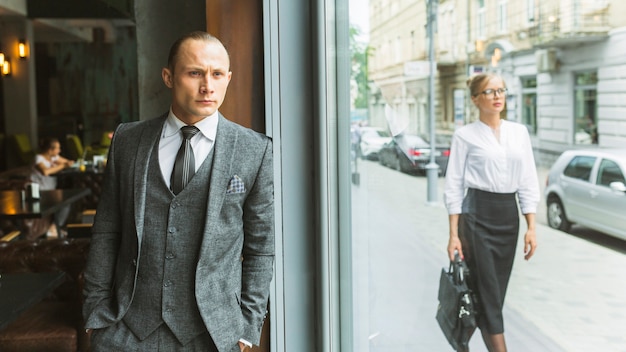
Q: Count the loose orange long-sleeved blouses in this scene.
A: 0